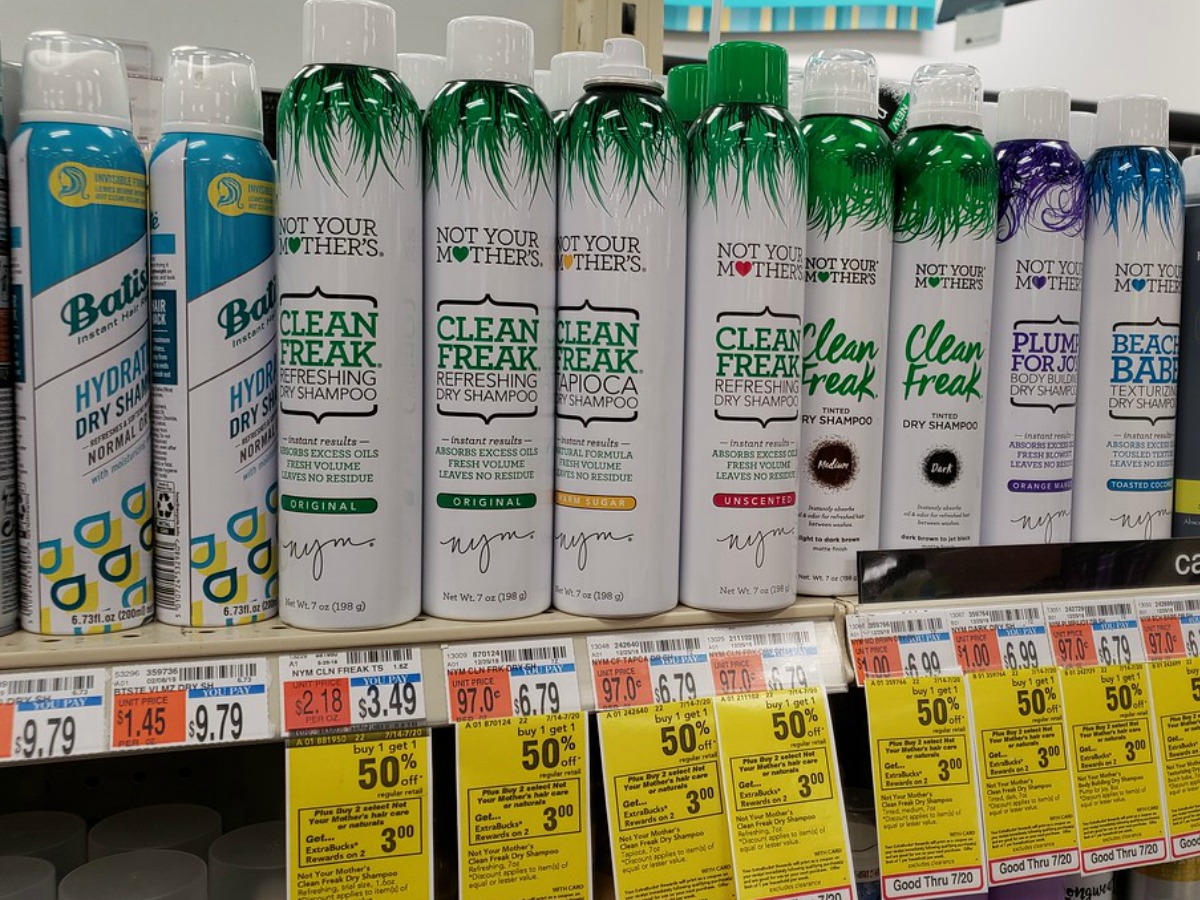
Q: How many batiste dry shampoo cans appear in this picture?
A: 2